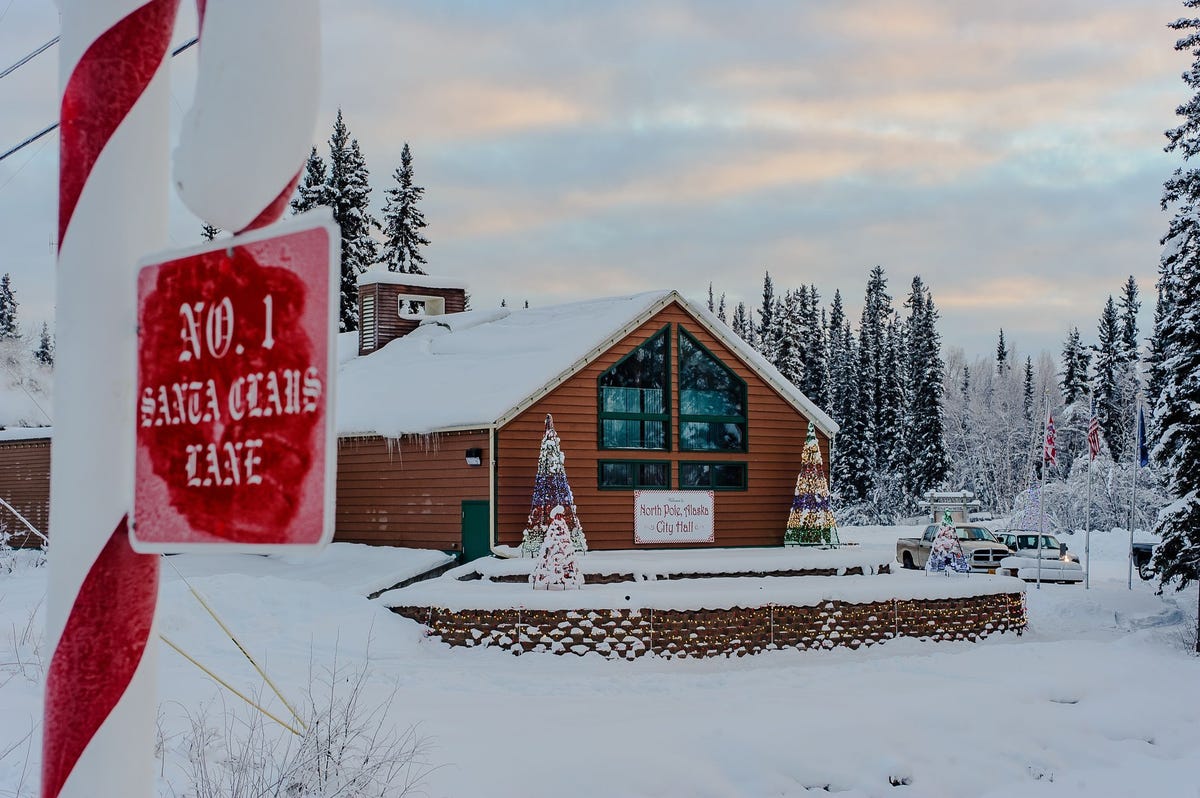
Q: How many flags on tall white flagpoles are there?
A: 3